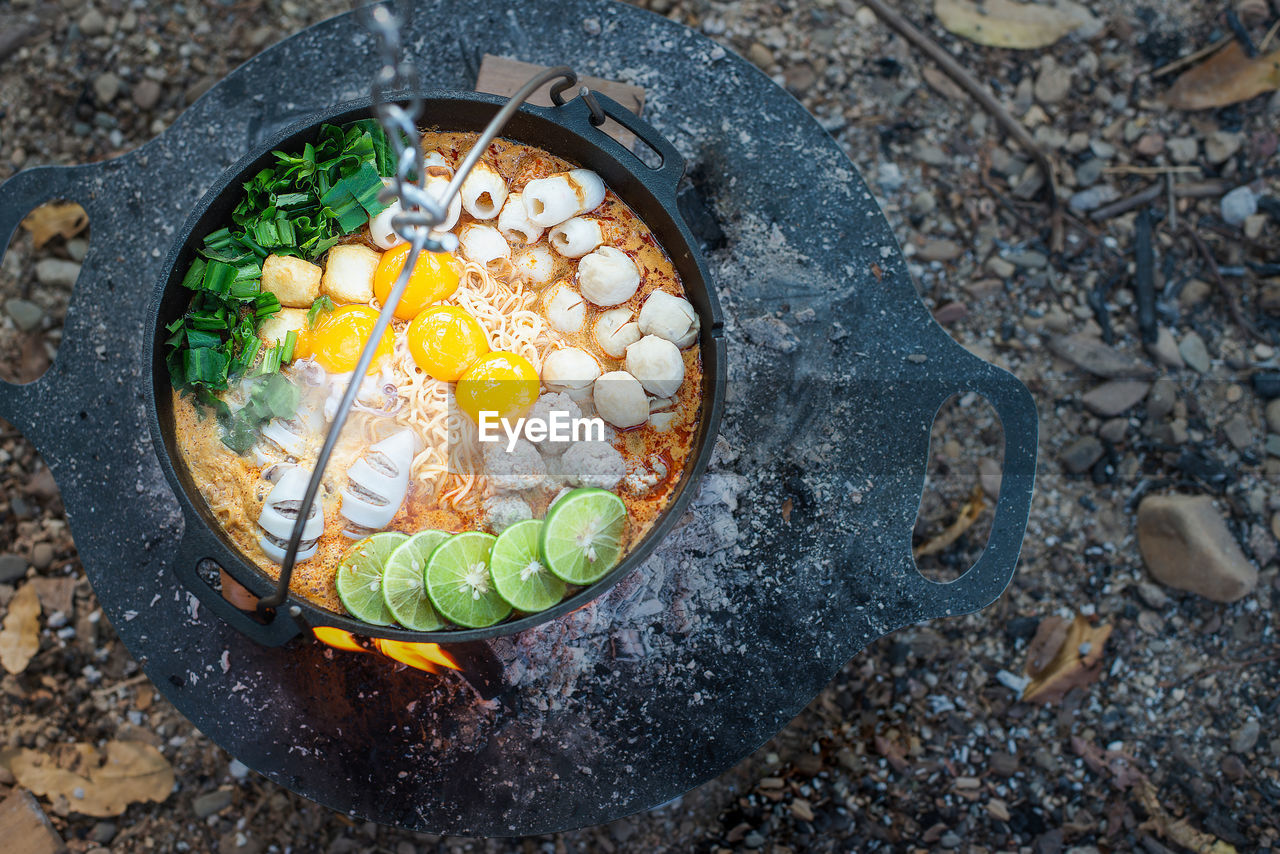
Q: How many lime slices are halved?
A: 0